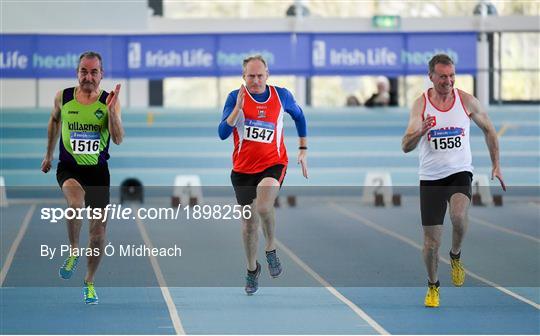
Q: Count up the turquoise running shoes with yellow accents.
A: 2